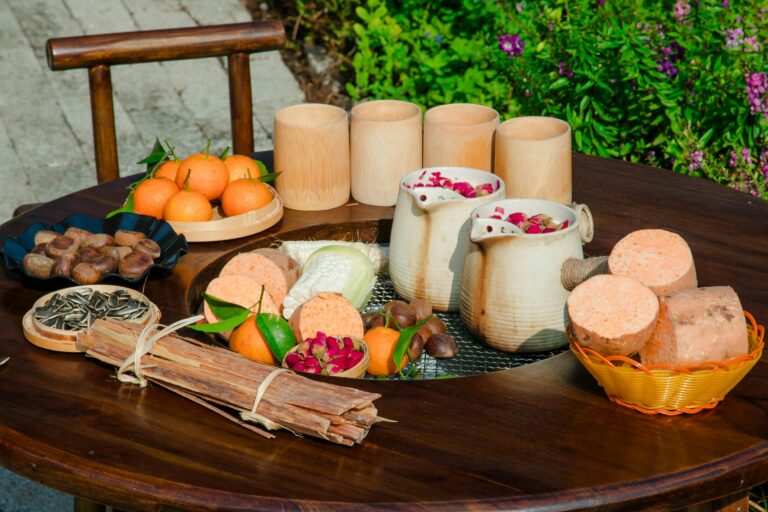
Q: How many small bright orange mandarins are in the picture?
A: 8